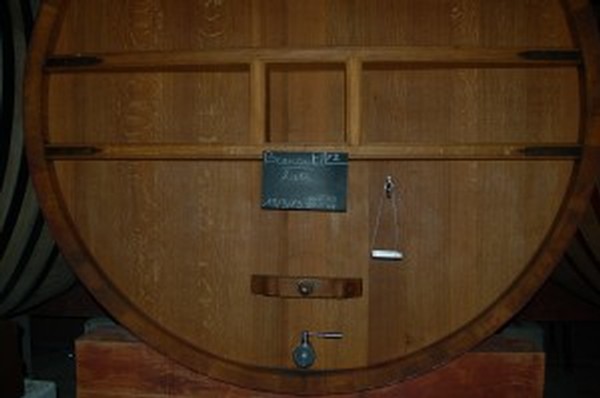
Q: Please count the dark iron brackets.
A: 4